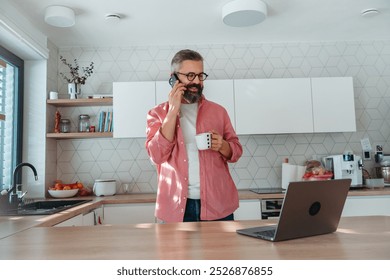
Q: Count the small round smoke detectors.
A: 2